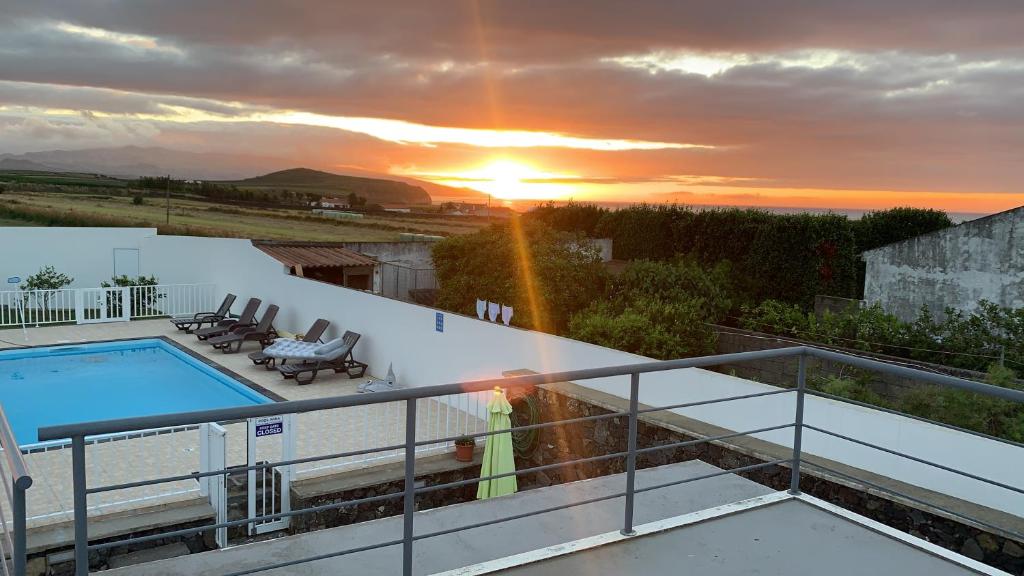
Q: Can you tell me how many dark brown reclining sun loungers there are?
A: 5